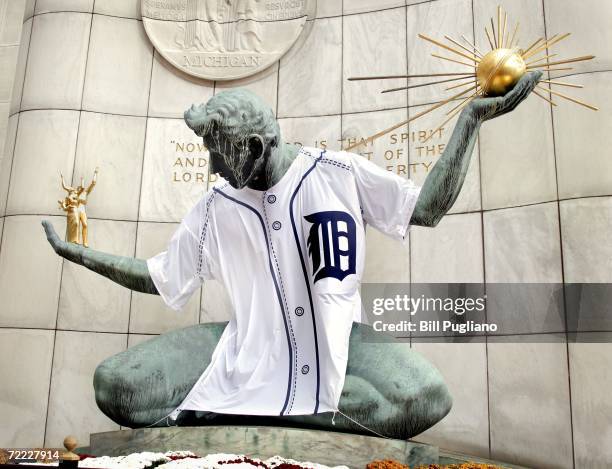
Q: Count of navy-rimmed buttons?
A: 4